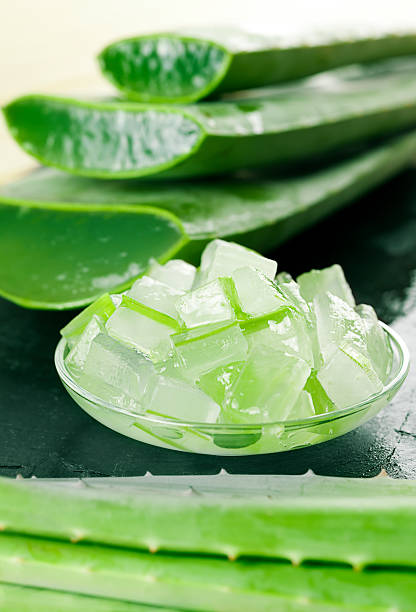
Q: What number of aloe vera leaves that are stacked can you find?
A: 3